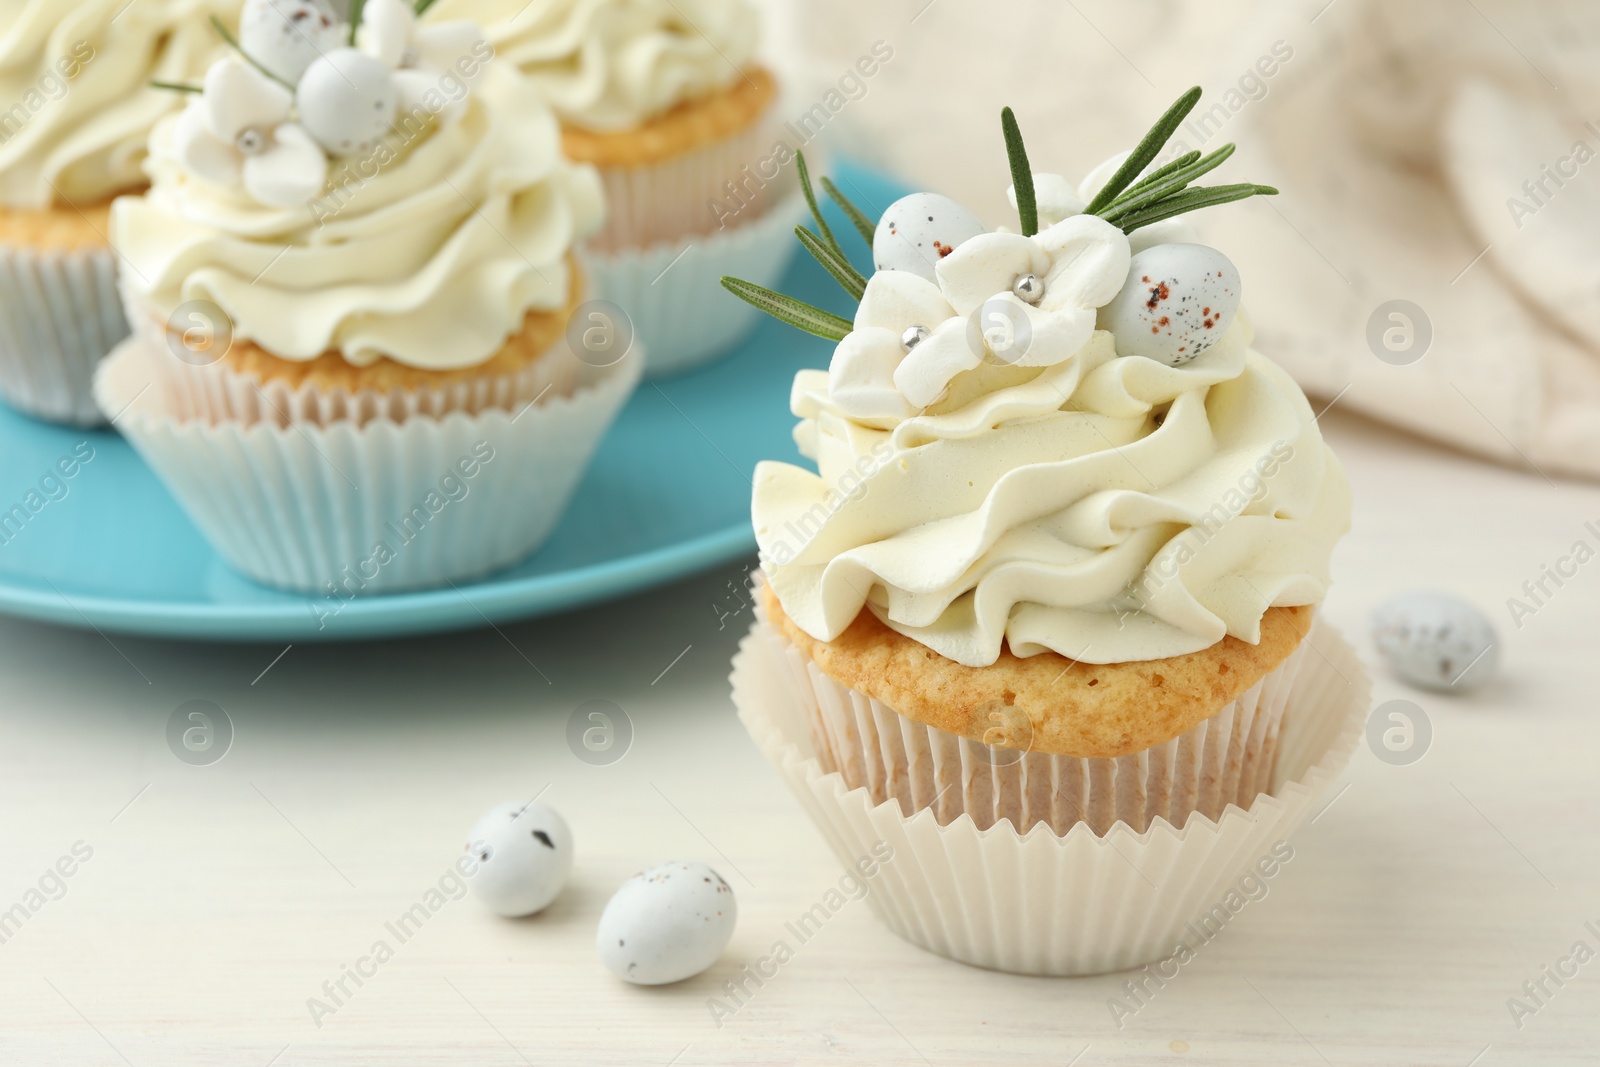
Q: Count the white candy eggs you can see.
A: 7